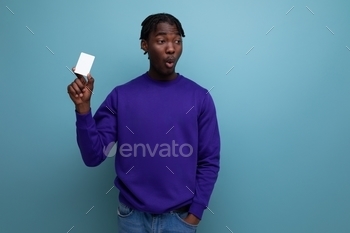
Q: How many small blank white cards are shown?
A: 1